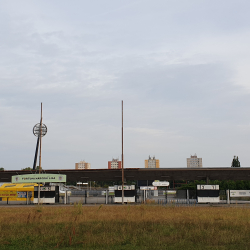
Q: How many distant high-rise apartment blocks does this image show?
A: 4